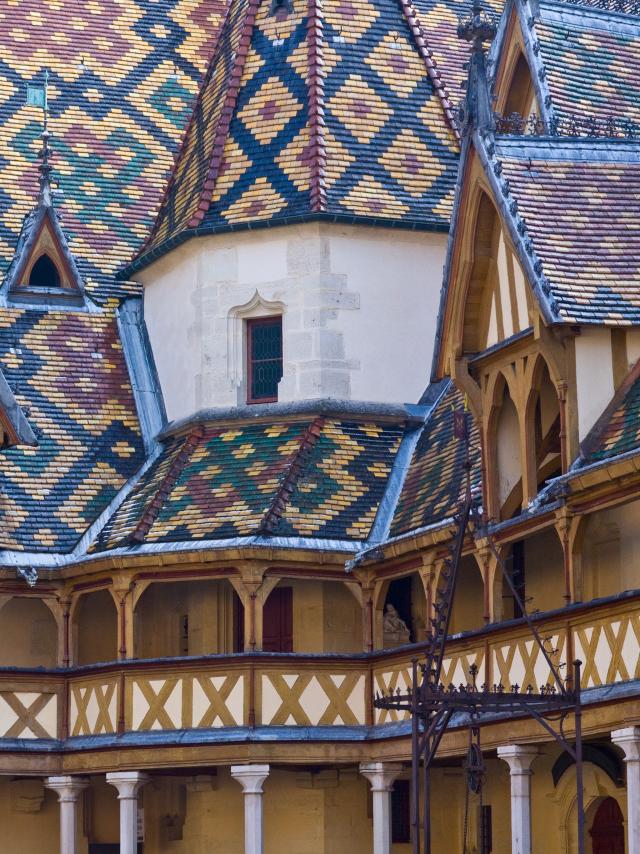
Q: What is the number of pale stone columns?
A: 6